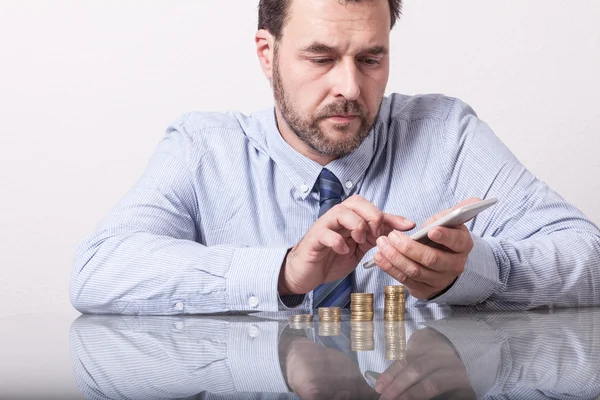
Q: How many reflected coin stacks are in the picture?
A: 4